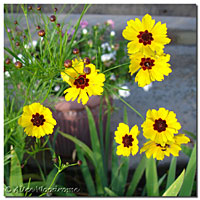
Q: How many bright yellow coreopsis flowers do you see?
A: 7